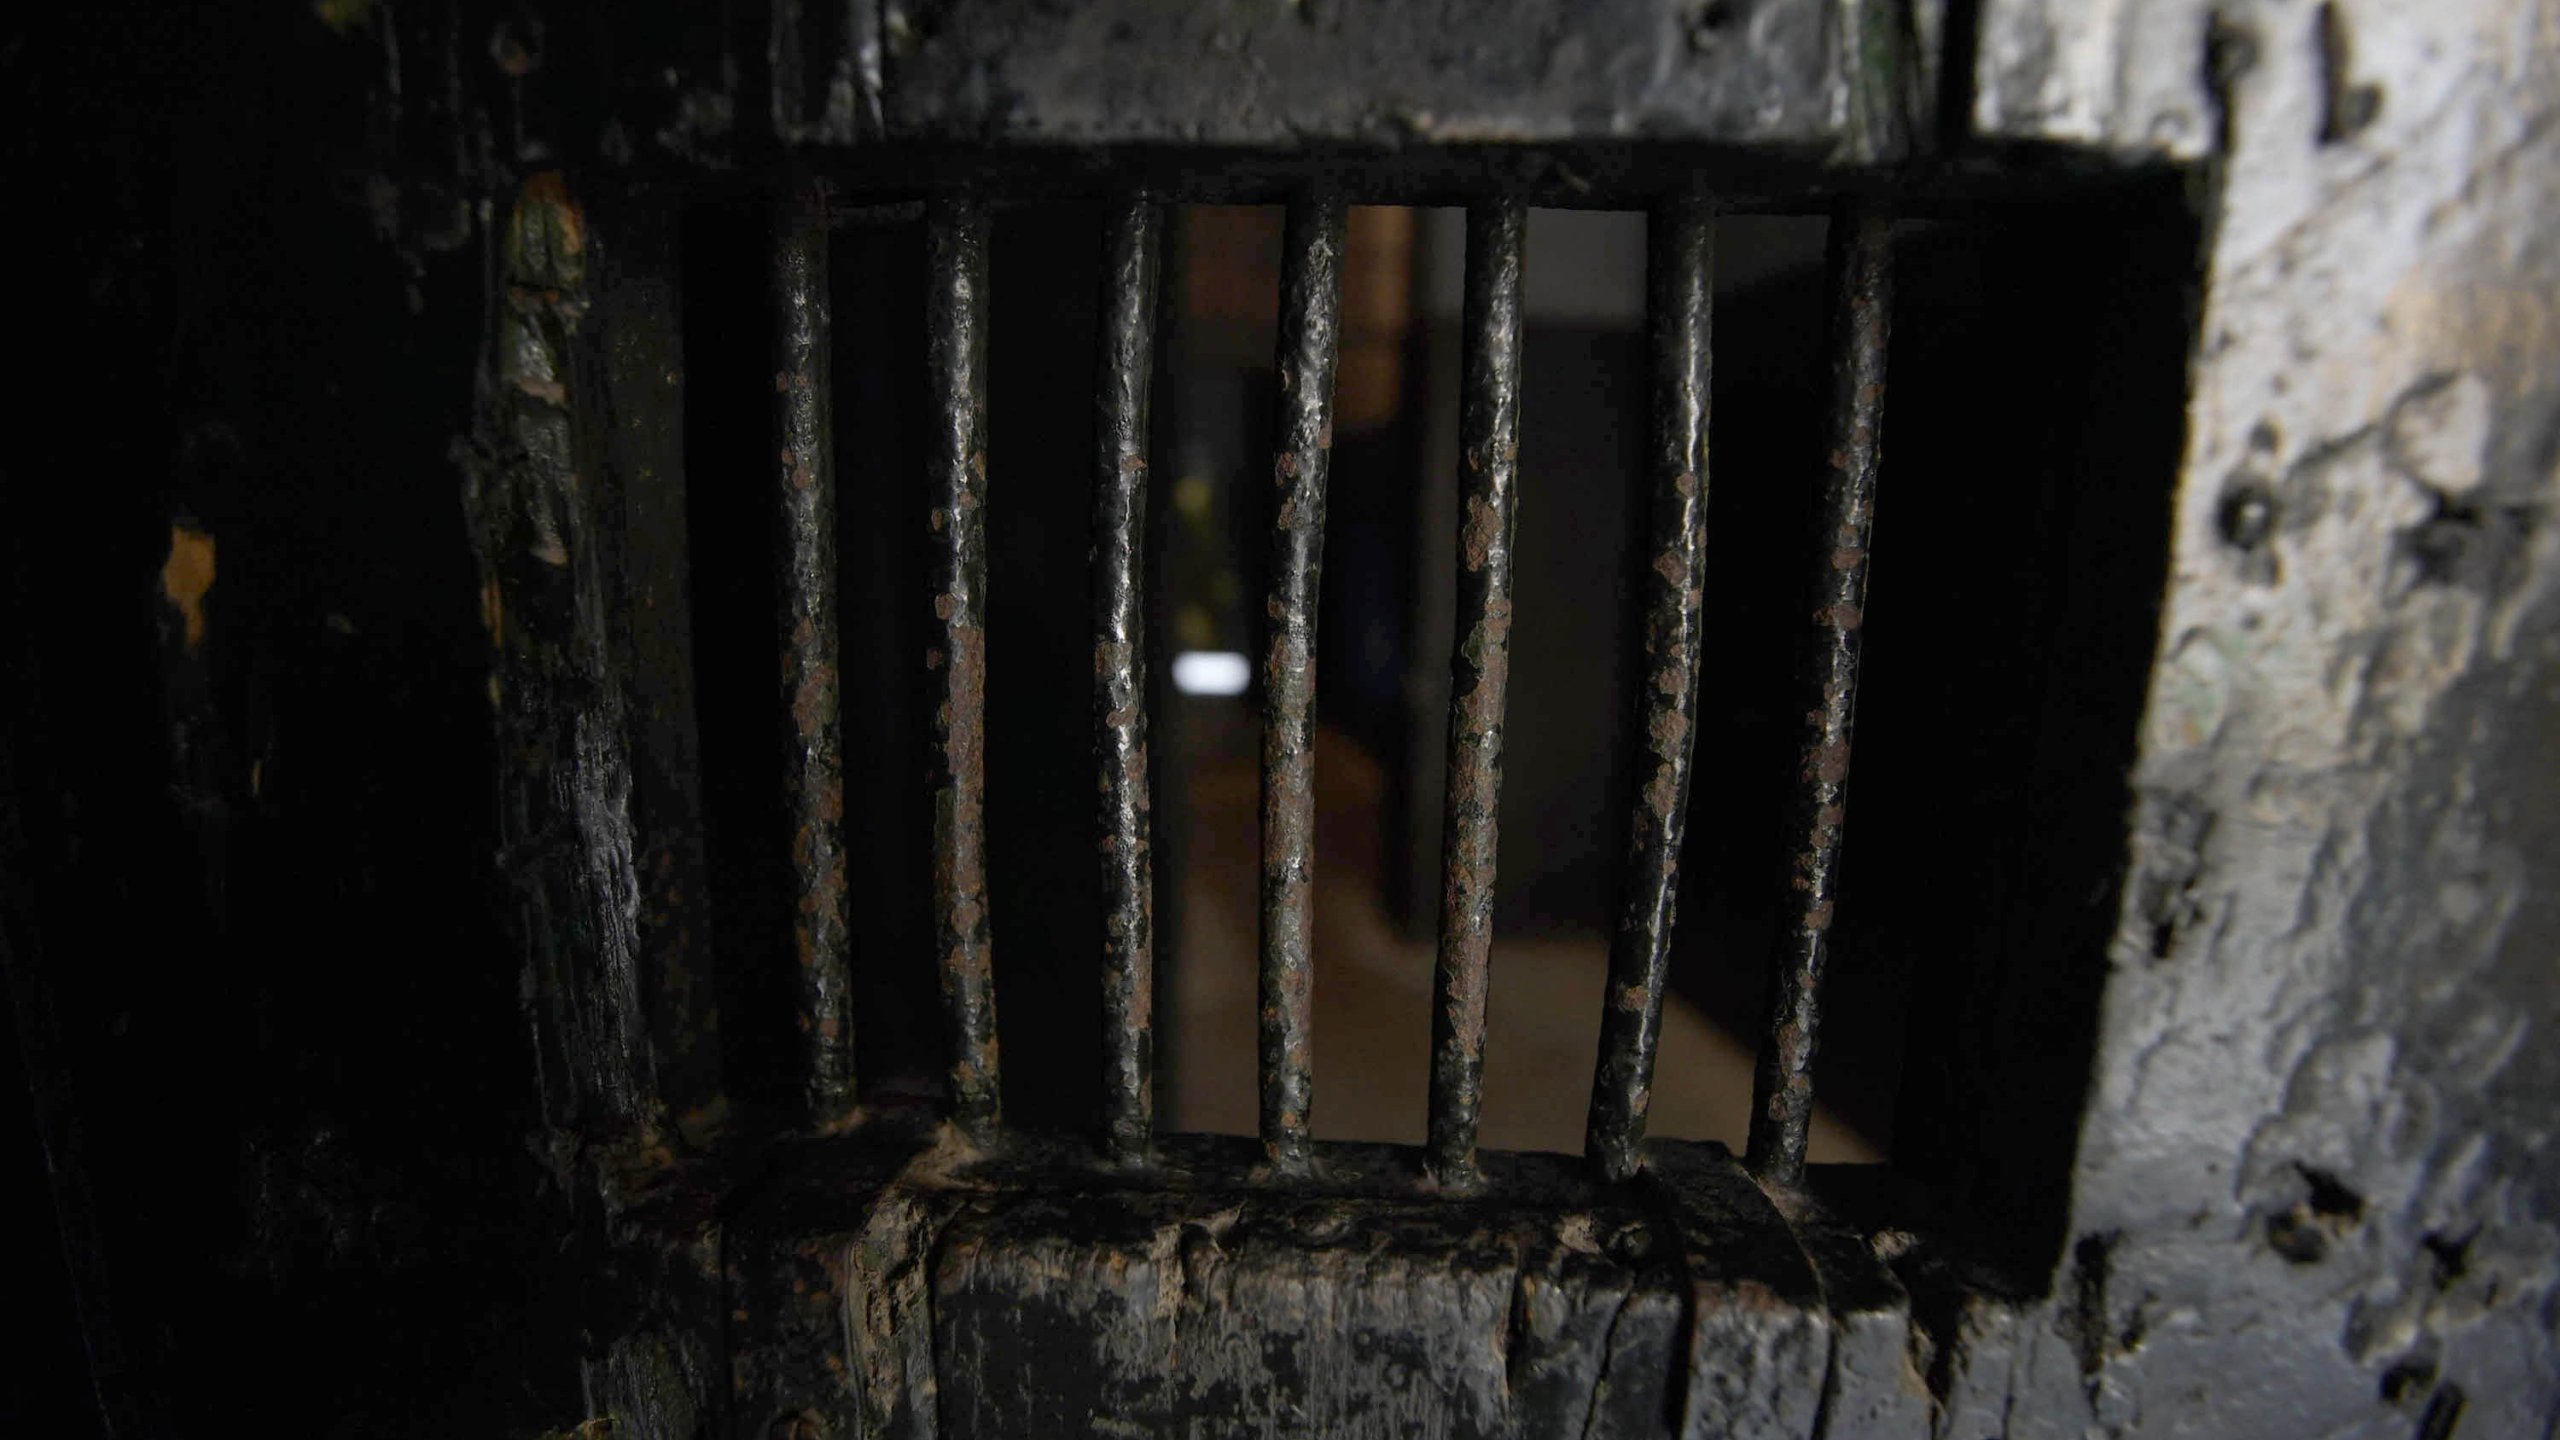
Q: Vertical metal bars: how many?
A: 7